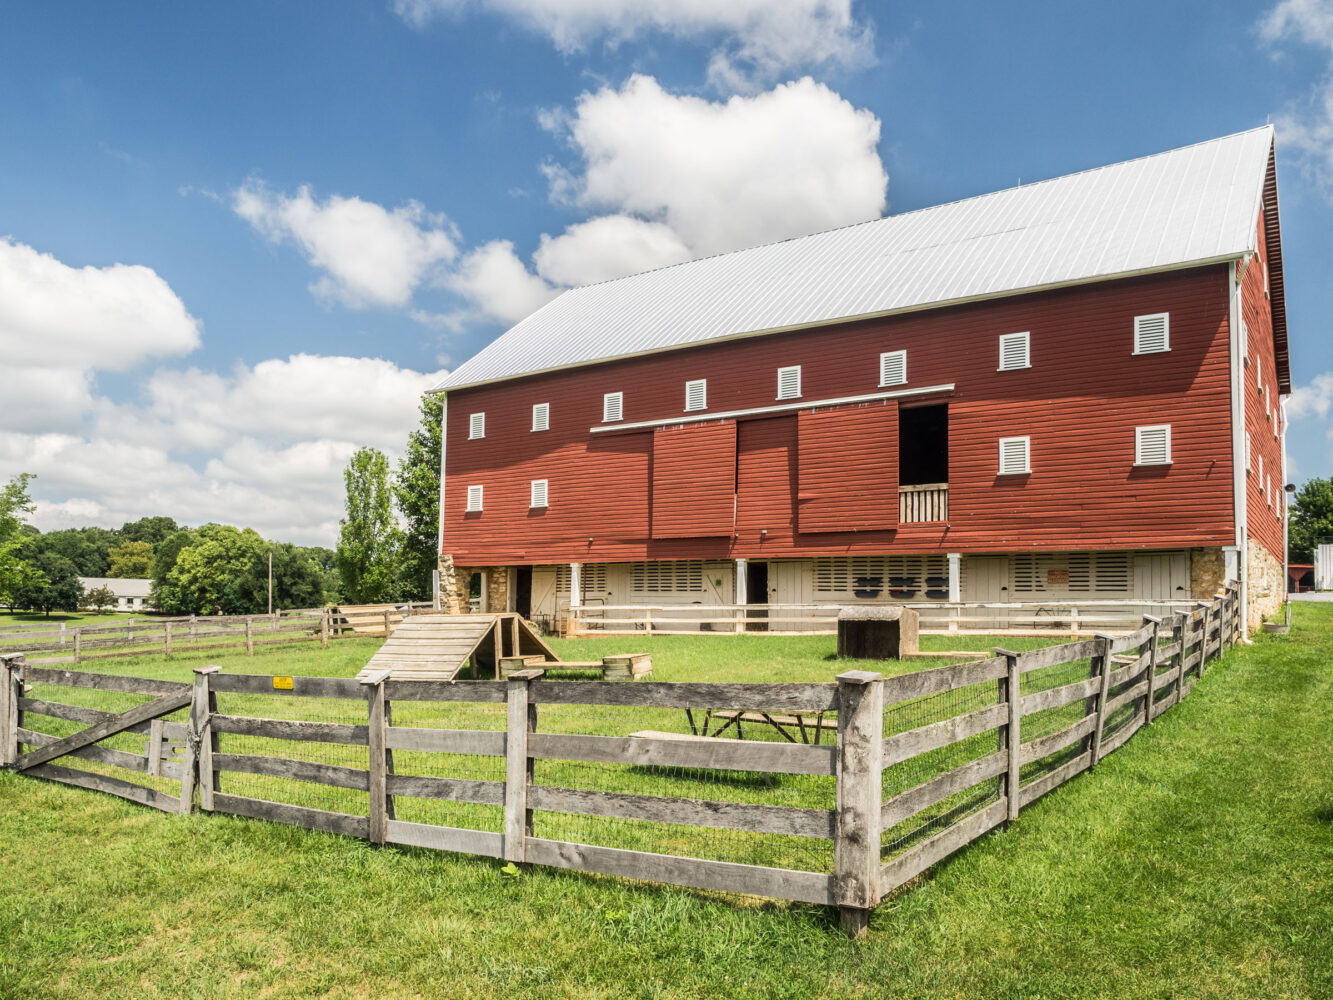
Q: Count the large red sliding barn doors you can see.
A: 2